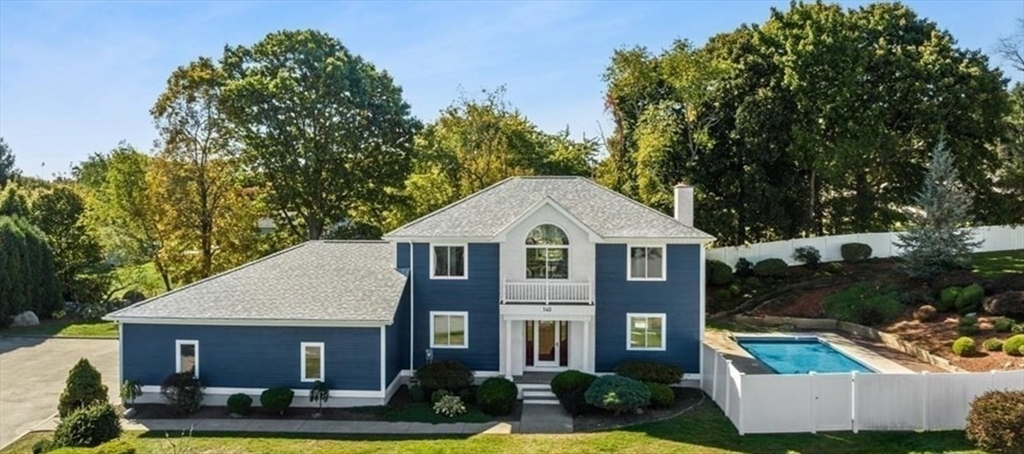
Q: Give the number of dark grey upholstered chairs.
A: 0